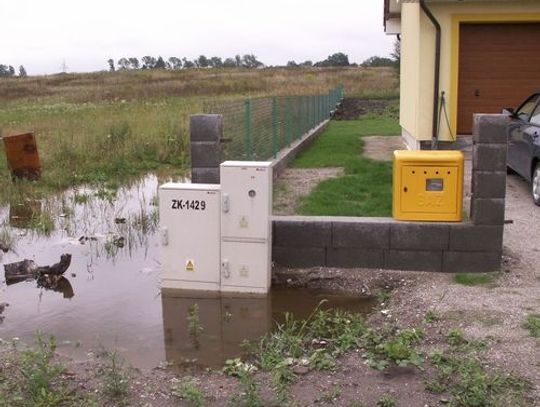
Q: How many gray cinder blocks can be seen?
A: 15